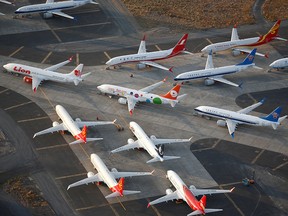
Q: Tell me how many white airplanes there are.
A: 12